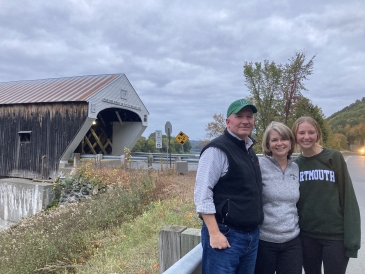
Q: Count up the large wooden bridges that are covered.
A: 1